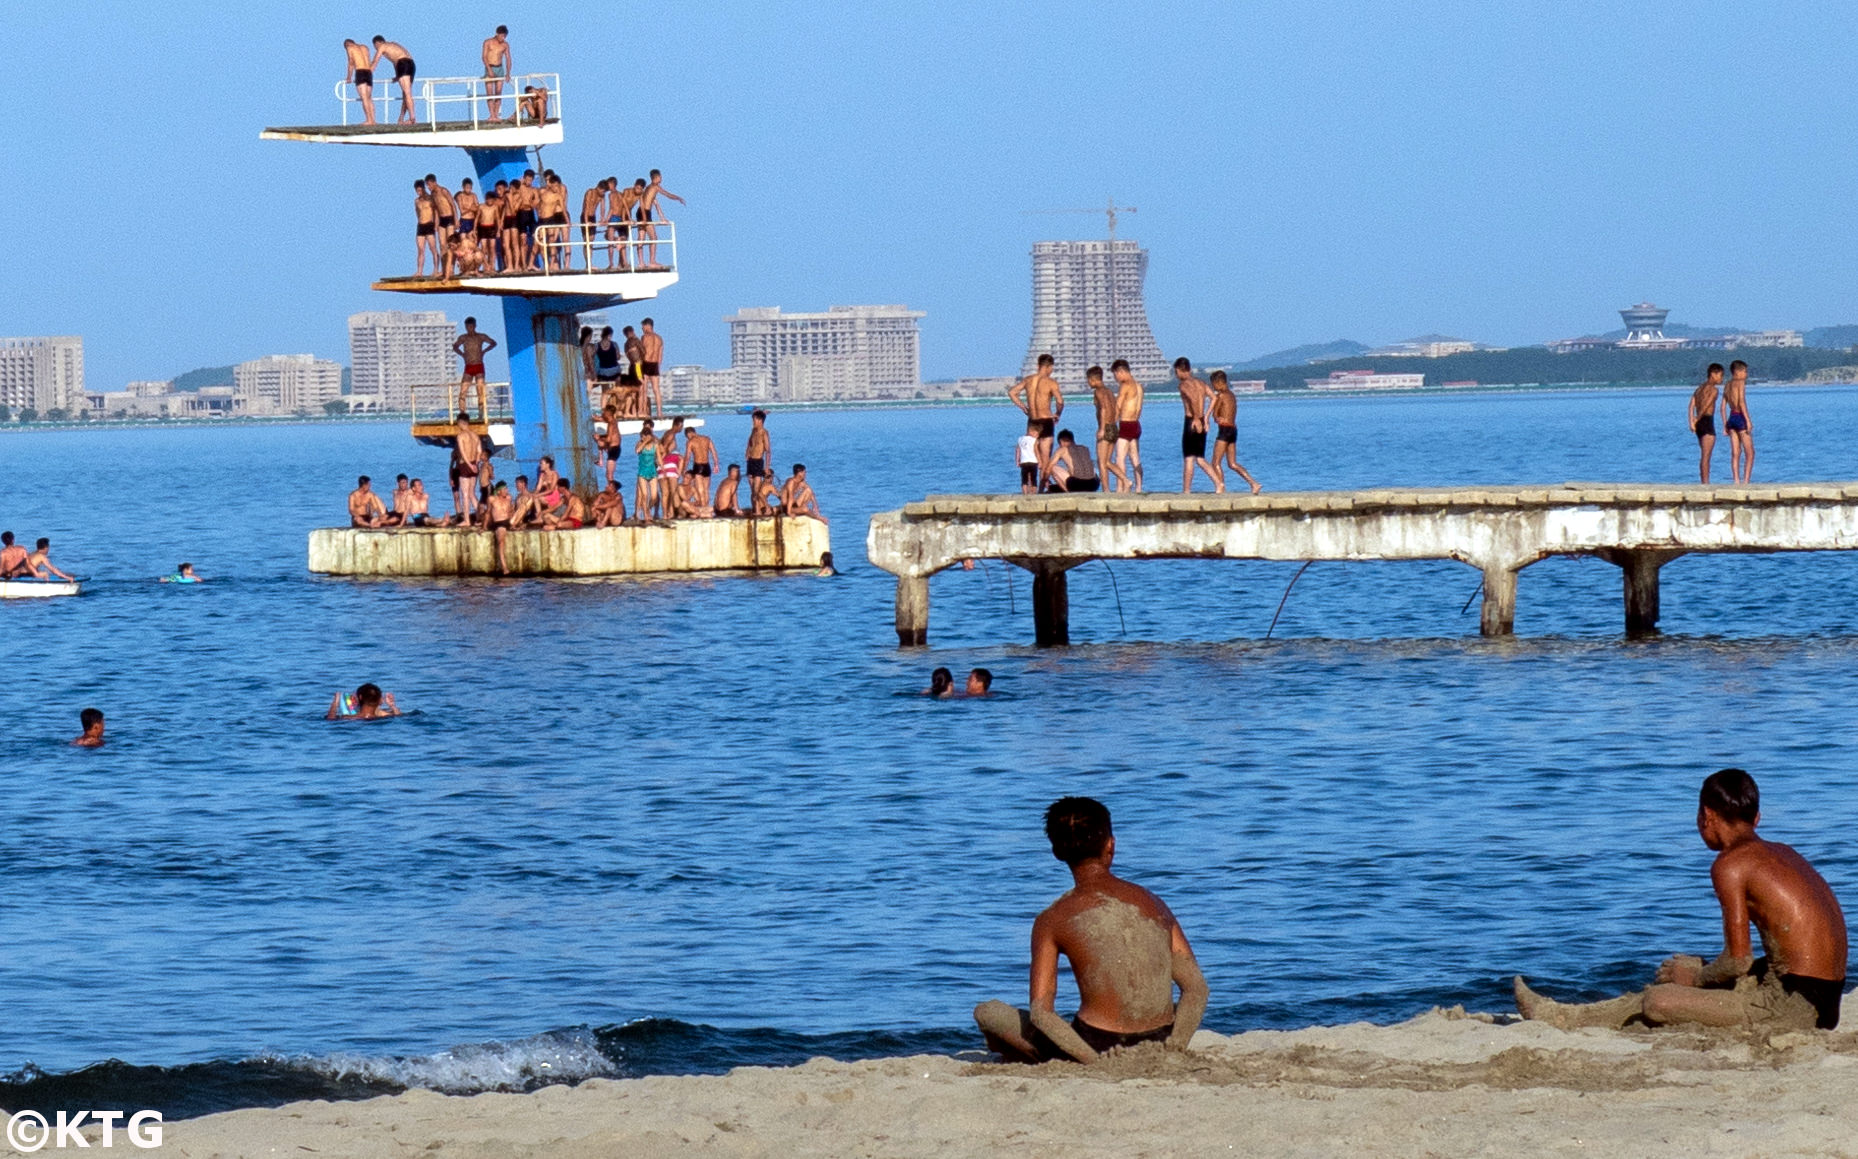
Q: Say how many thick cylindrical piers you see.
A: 4